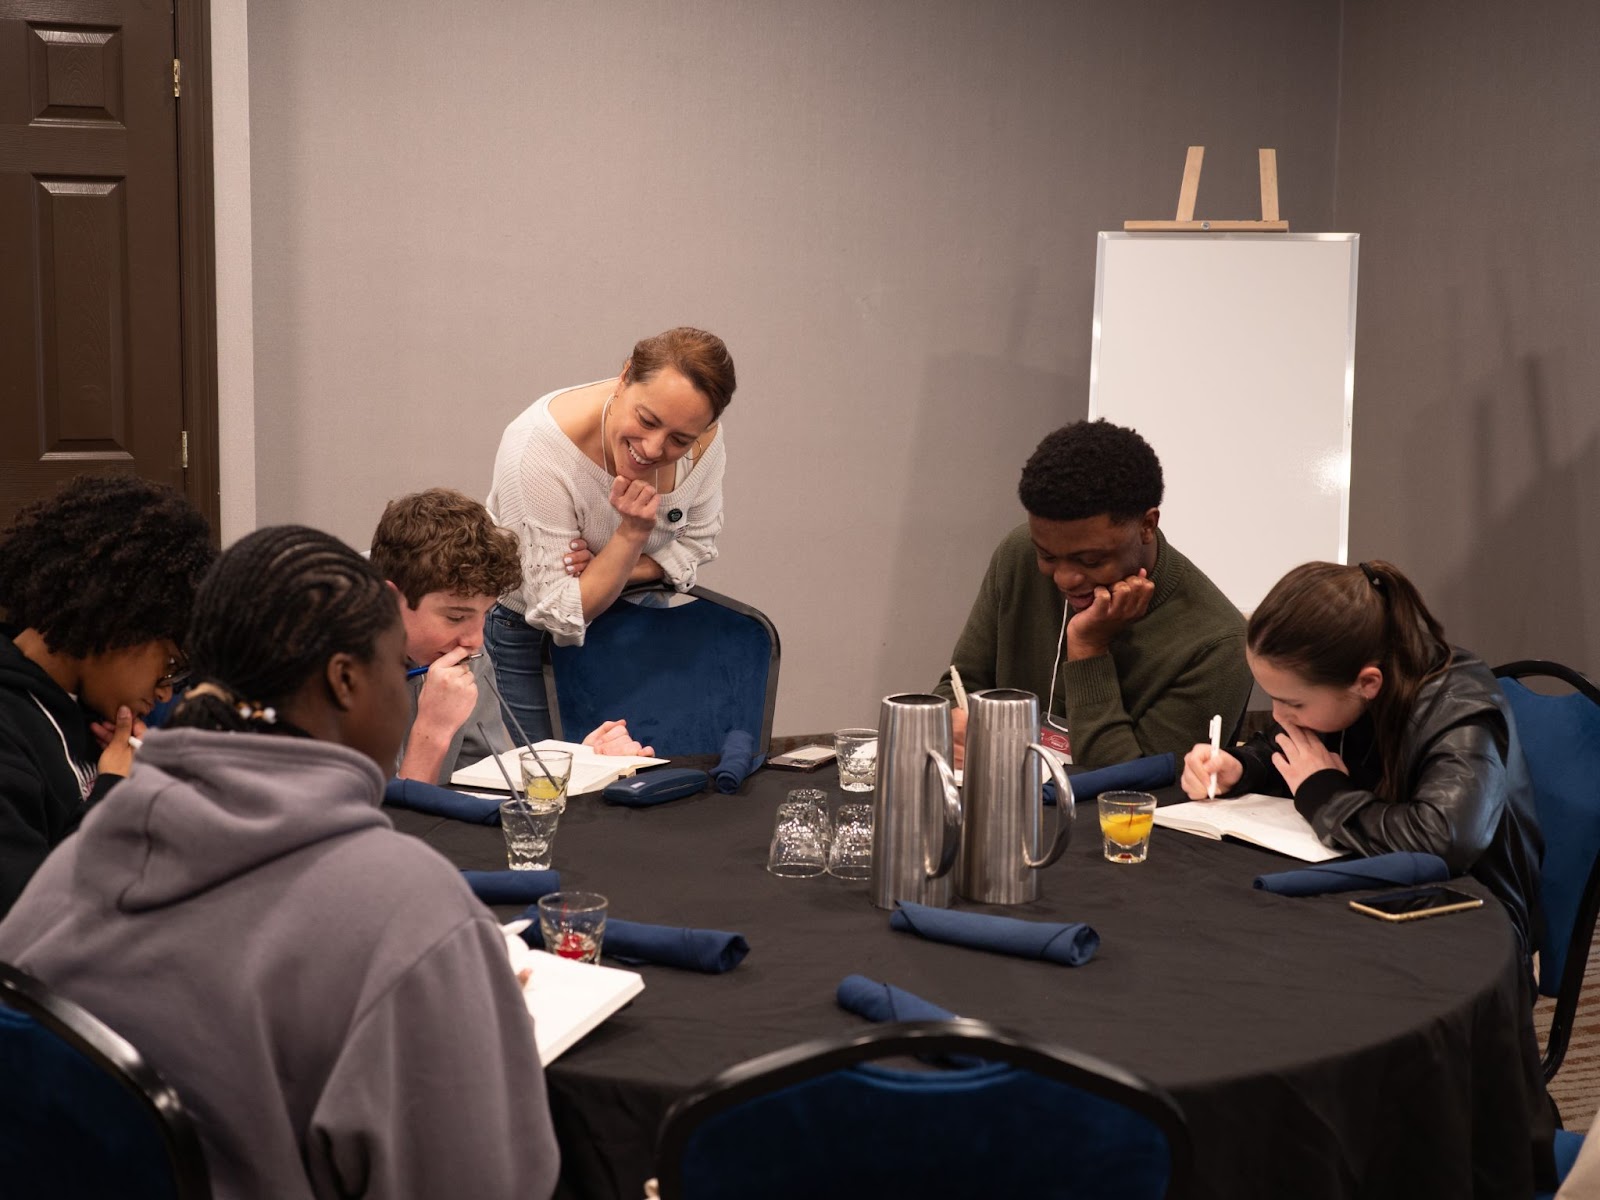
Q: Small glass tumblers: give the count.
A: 8